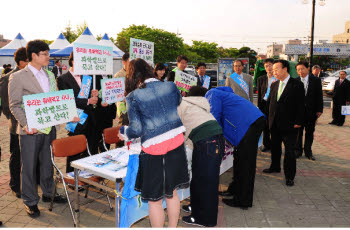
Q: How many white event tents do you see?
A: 4